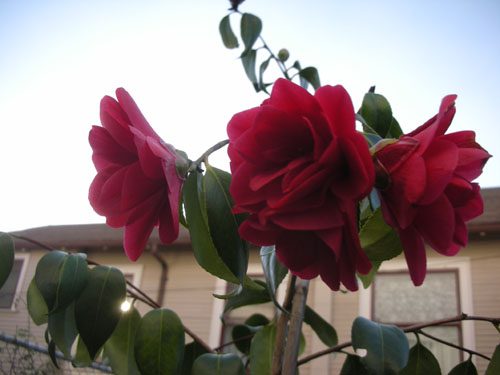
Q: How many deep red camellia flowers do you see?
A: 3